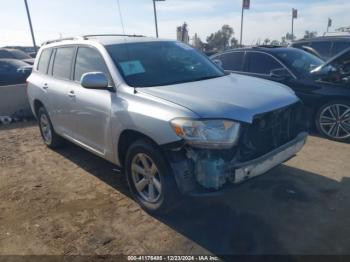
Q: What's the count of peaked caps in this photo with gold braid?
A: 0